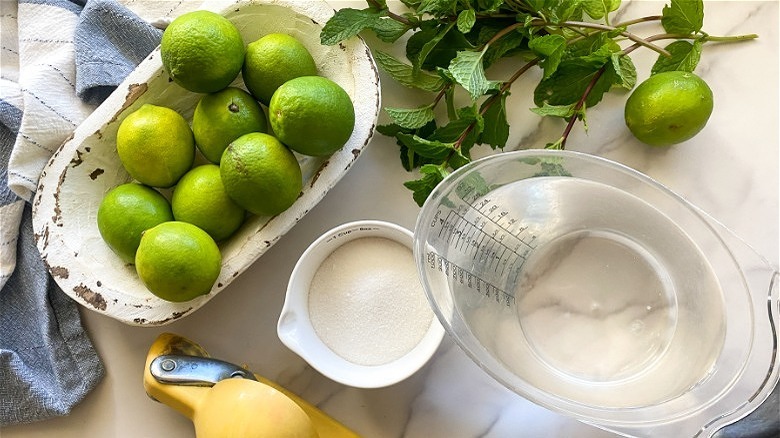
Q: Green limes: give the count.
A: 10